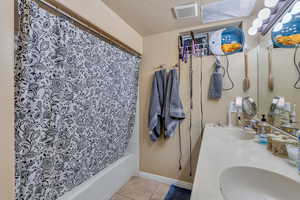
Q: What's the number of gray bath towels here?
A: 2